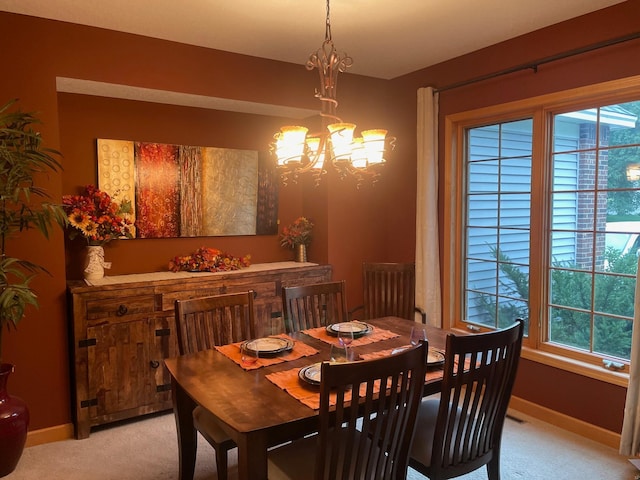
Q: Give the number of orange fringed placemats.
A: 4